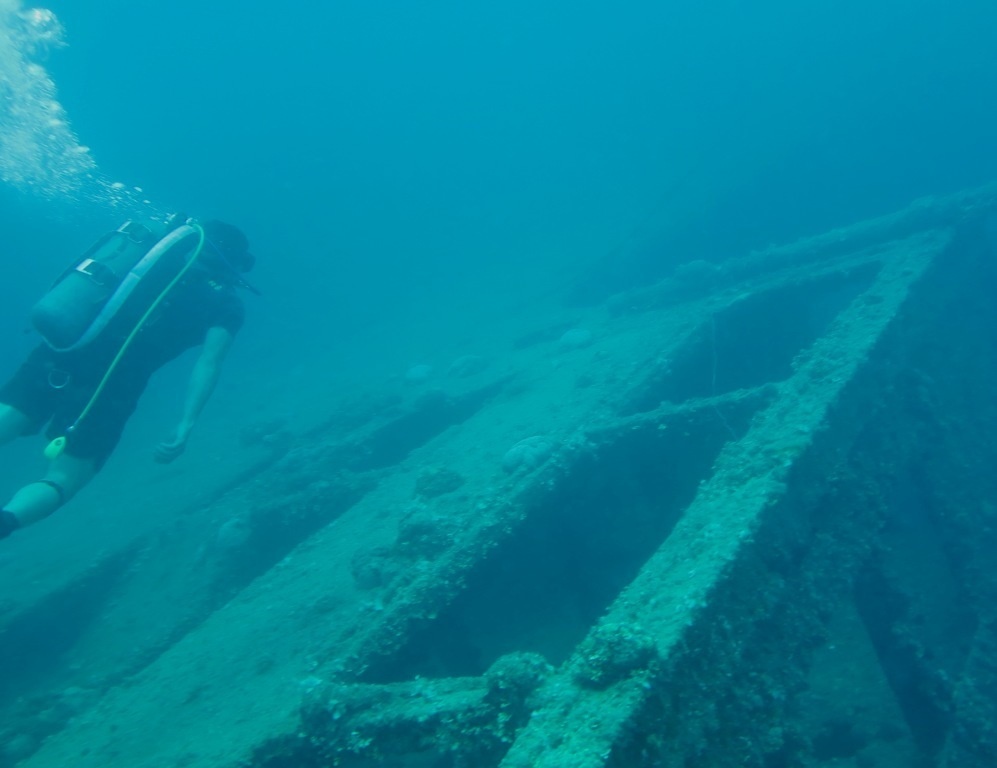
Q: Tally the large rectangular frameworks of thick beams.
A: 2